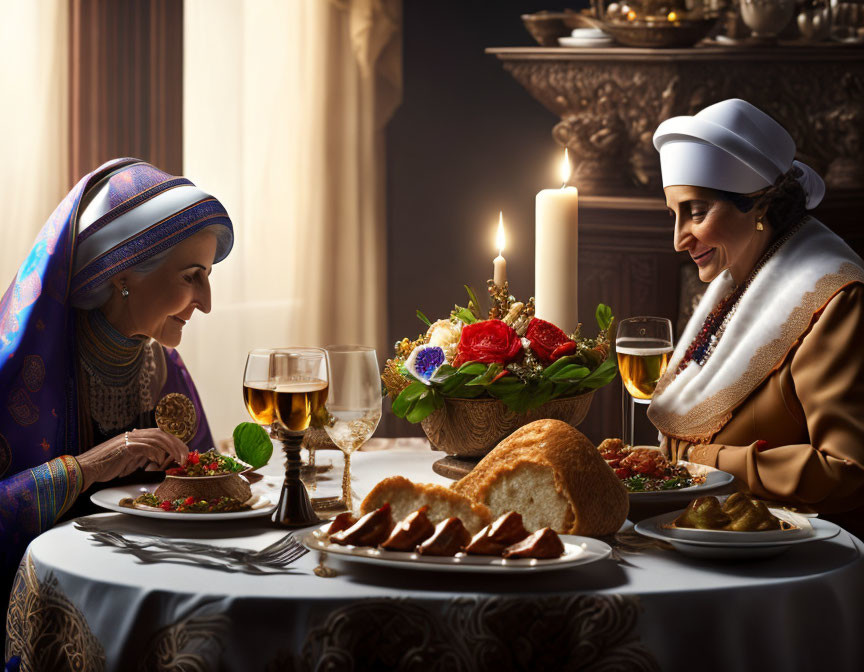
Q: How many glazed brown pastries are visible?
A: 6